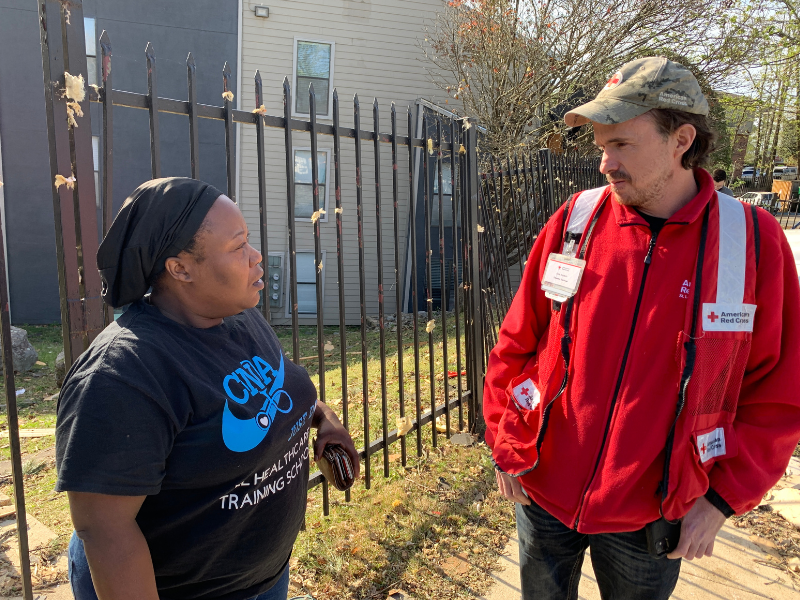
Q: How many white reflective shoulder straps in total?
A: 2